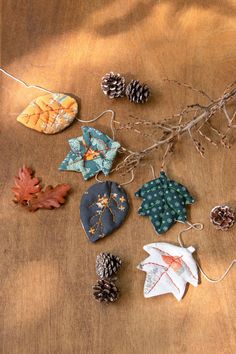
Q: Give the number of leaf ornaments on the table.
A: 5